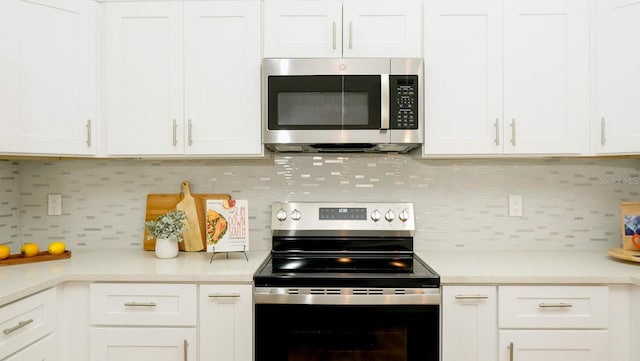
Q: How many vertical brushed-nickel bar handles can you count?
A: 10